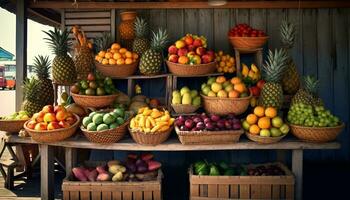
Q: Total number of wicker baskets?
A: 13